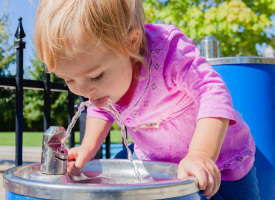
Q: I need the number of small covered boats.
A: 0